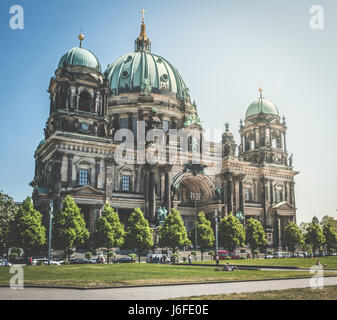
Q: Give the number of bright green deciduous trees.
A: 11